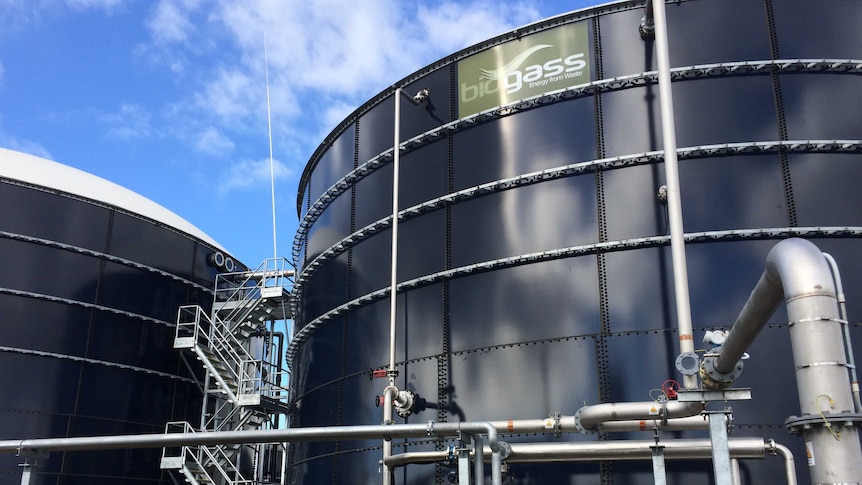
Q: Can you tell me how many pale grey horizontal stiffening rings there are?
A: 6